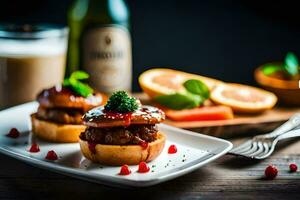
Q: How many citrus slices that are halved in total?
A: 2